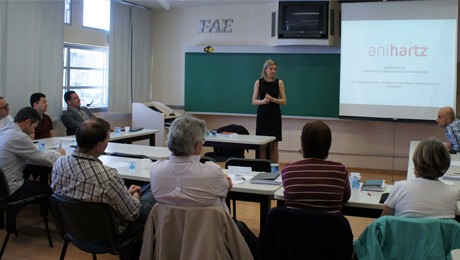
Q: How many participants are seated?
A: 9